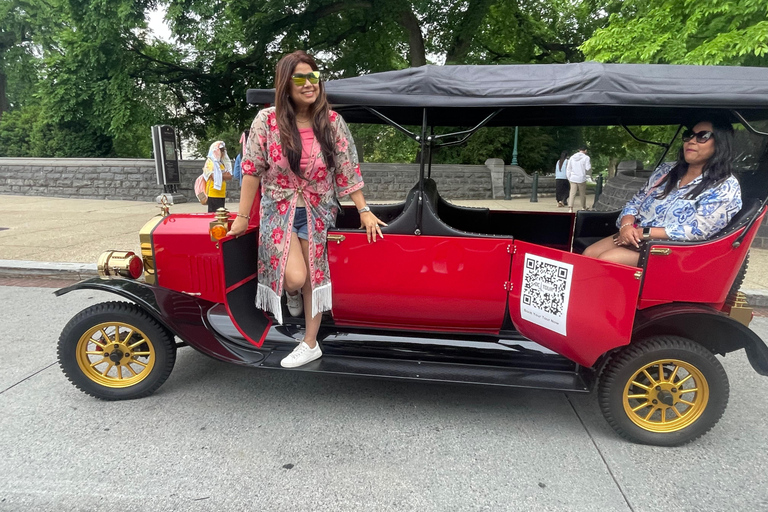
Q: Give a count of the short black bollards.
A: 3